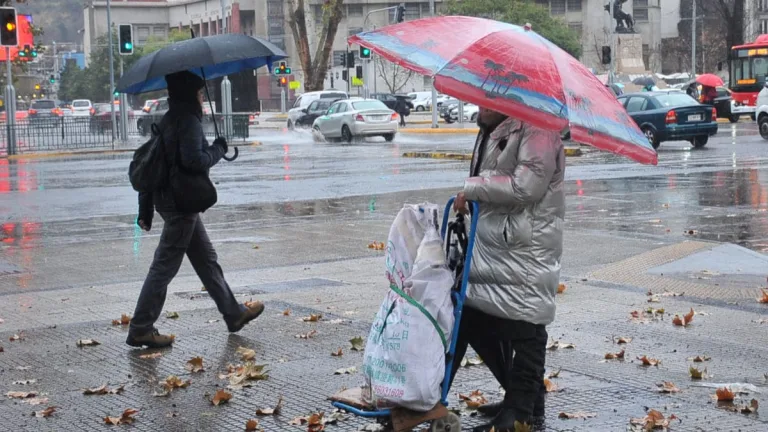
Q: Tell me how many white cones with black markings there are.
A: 0